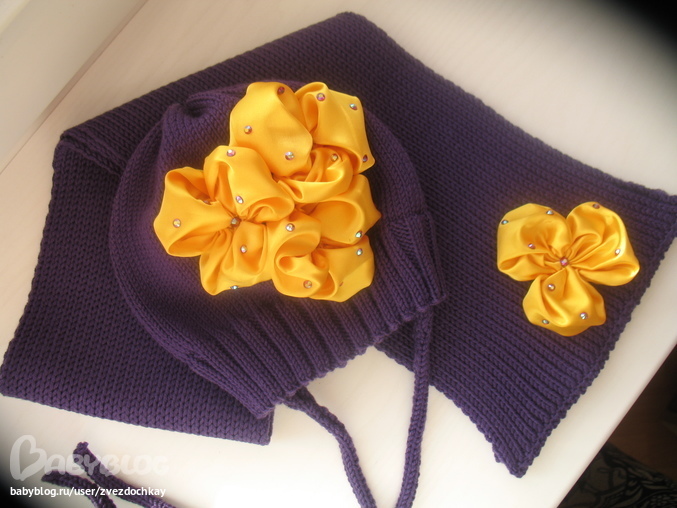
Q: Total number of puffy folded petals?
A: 12